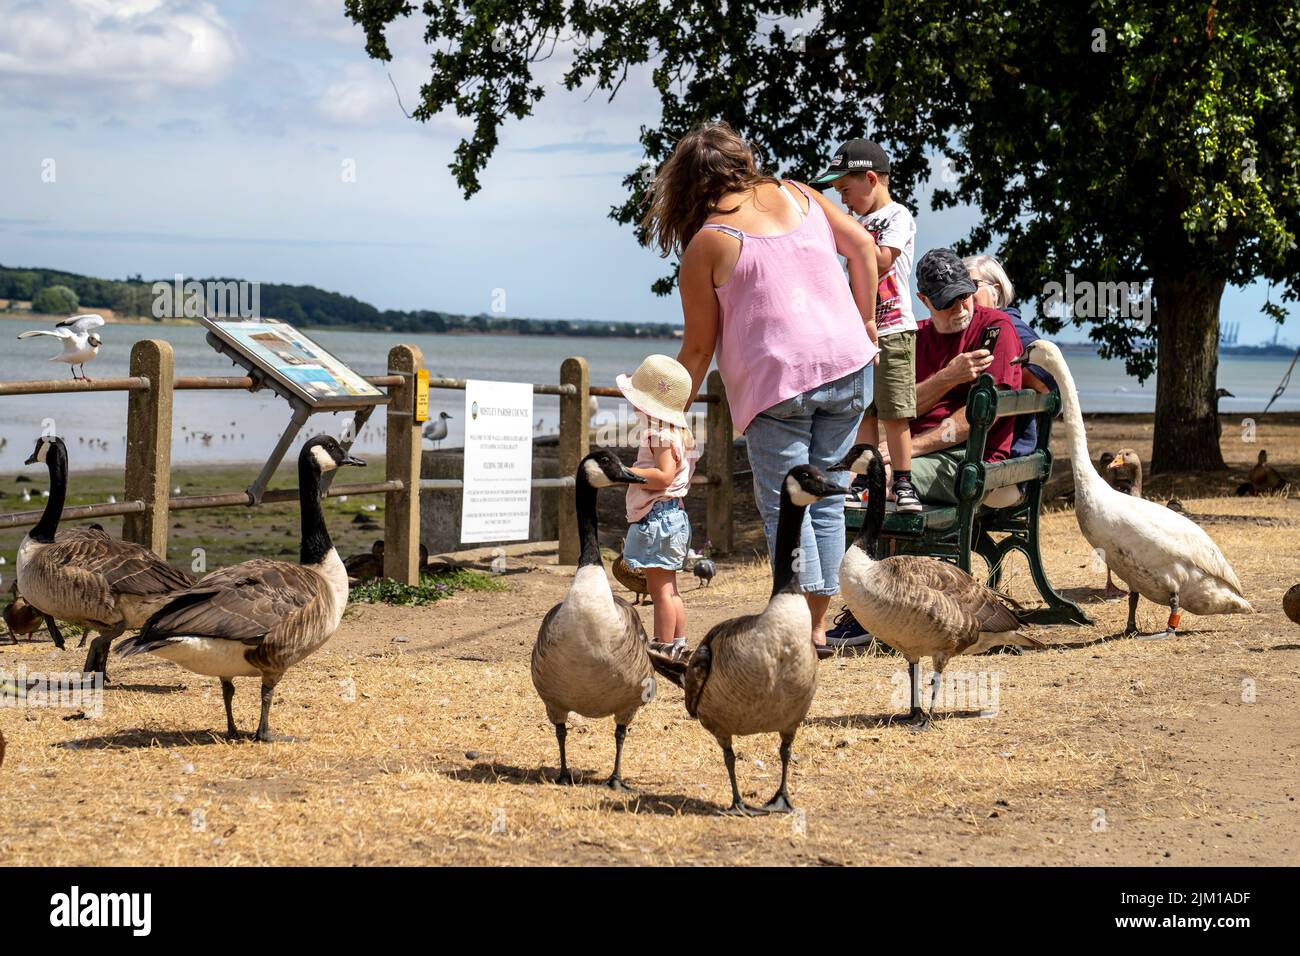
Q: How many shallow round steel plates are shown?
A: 0